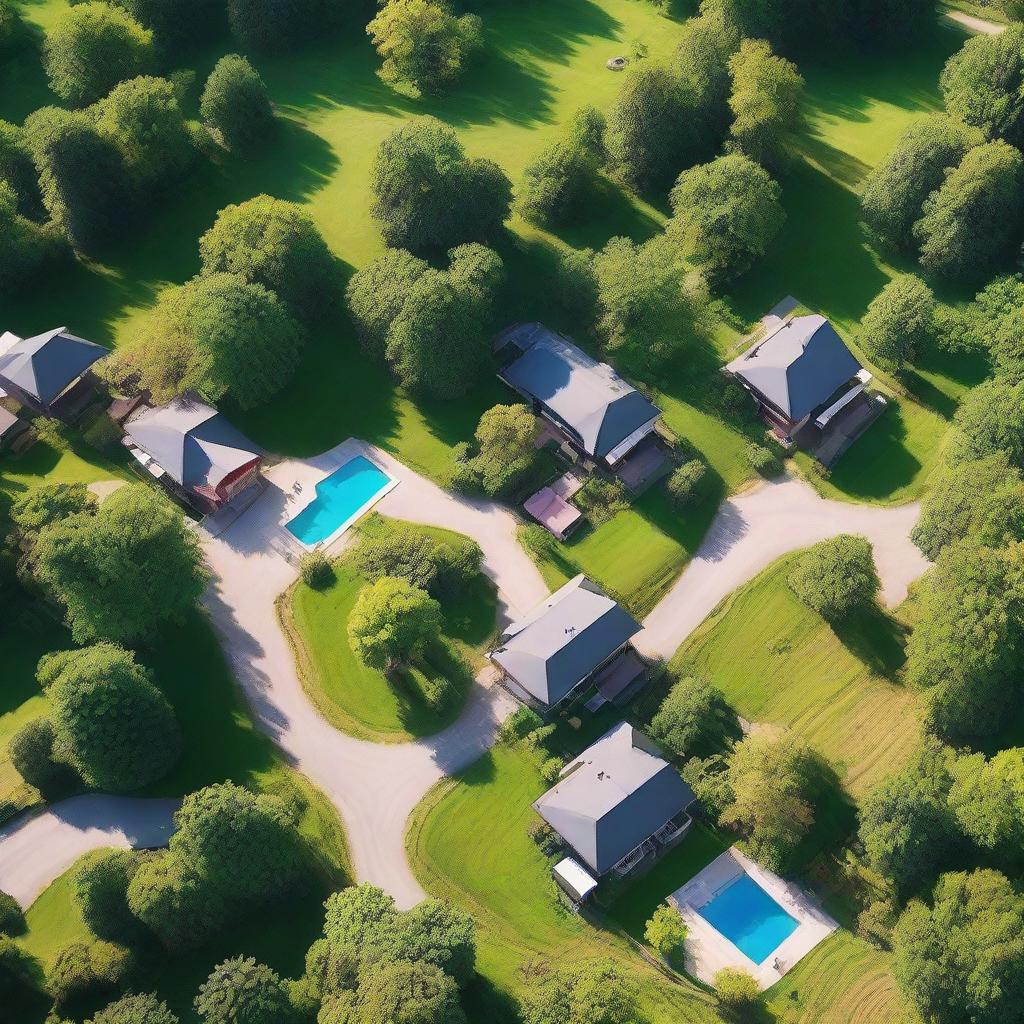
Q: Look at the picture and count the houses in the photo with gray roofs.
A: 6